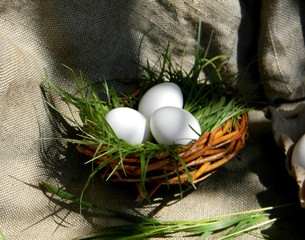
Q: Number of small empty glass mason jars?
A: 0